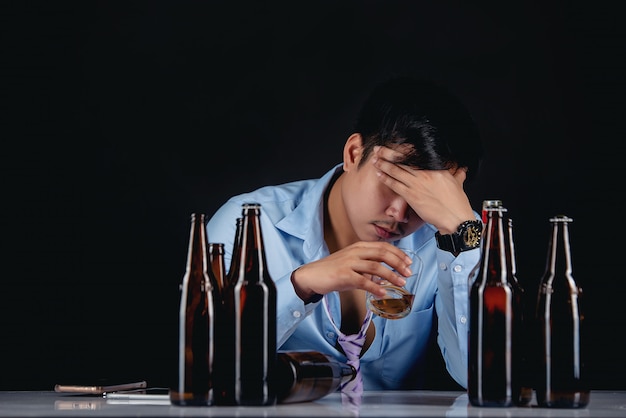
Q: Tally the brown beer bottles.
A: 8